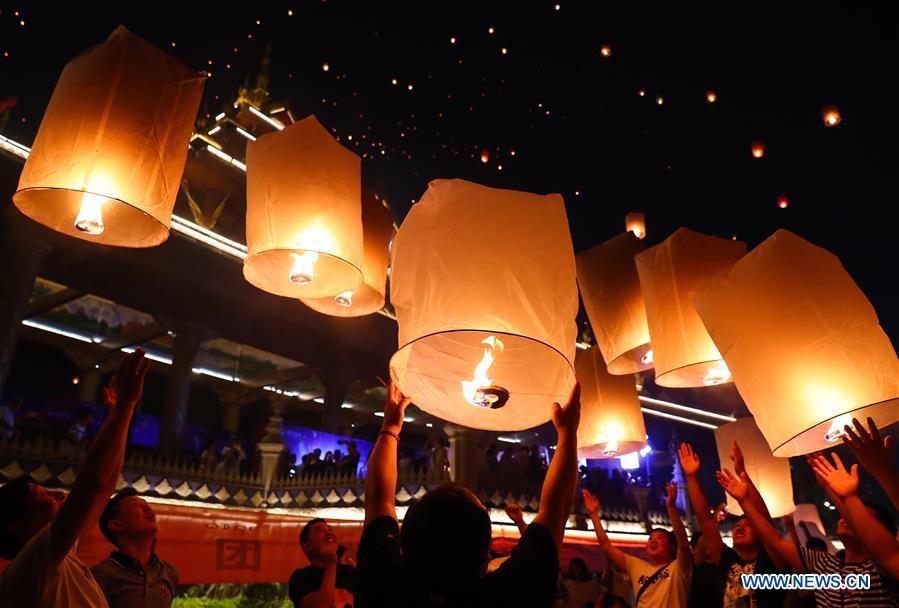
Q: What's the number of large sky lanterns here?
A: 9